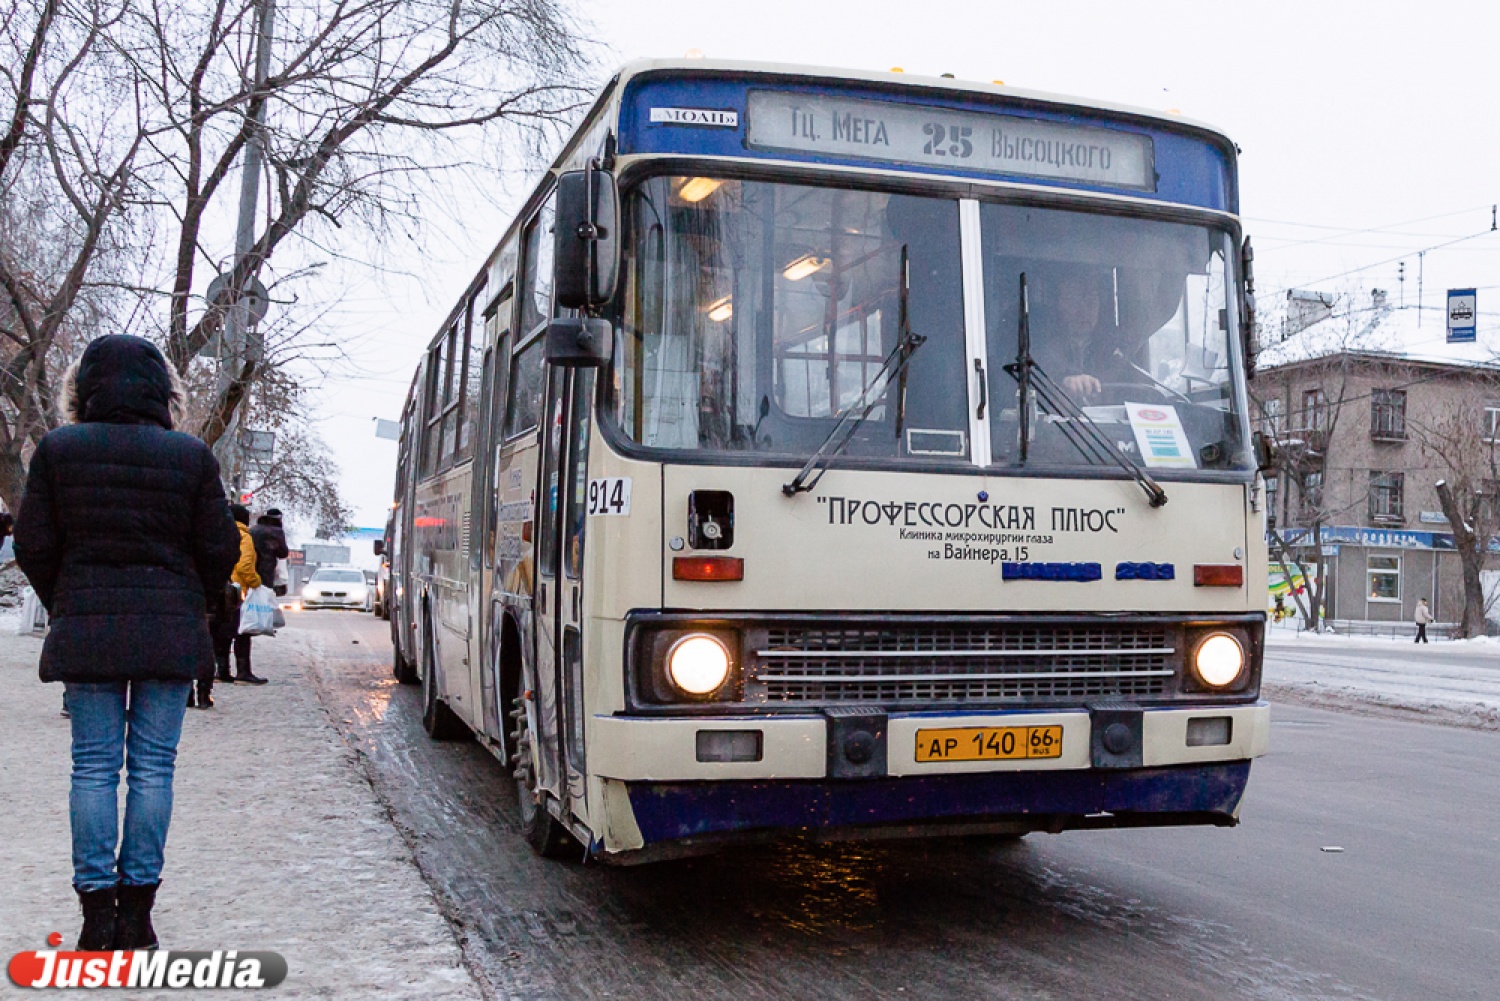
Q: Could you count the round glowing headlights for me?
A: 2